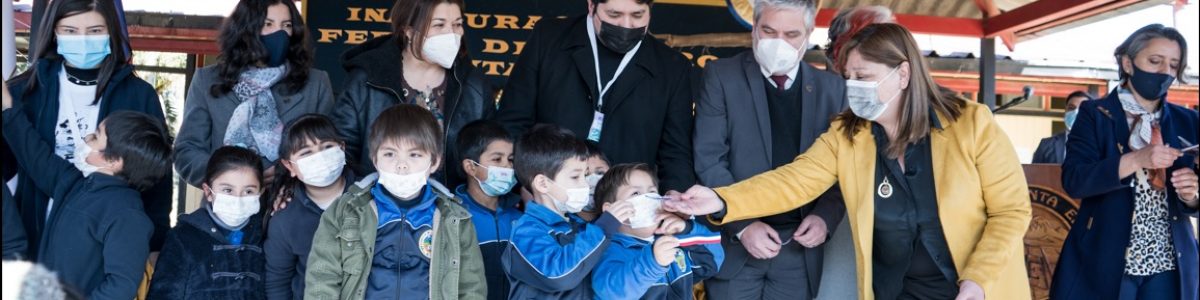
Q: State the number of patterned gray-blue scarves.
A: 1